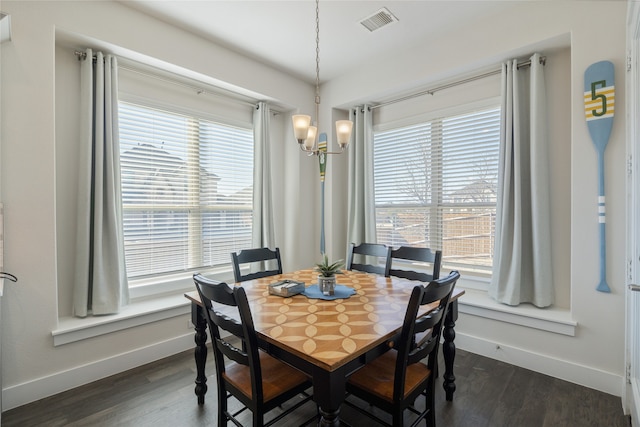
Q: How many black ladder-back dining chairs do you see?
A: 5